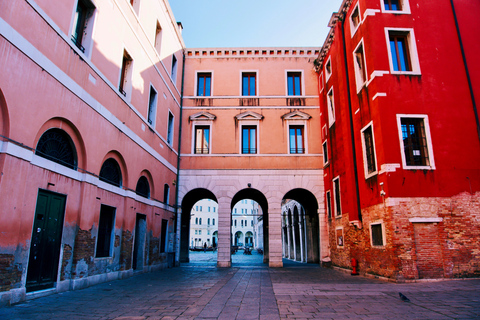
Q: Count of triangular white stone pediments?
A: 3